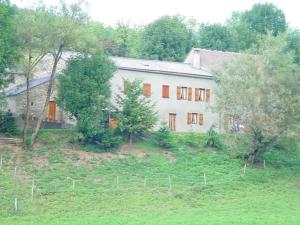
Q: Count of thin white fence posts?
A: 11